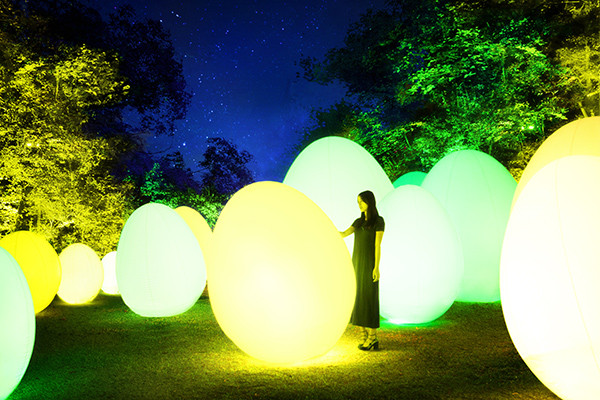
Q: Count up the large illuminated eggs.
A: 13